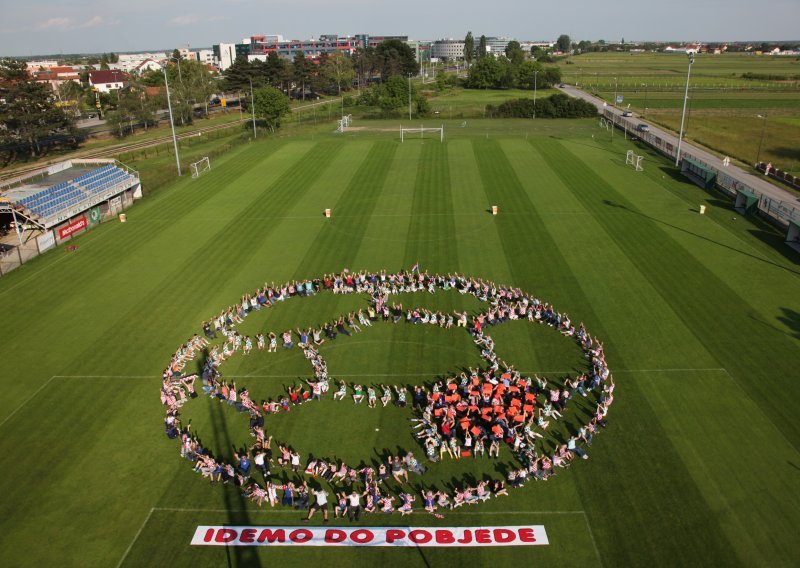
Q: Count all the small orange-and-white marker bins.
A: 4